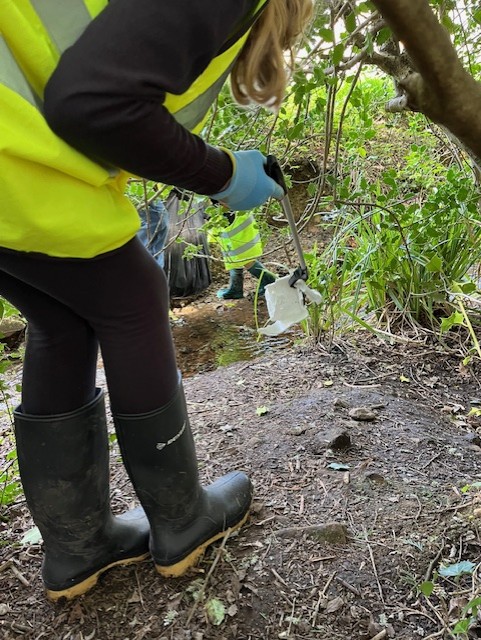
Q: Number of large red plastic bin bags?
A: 0